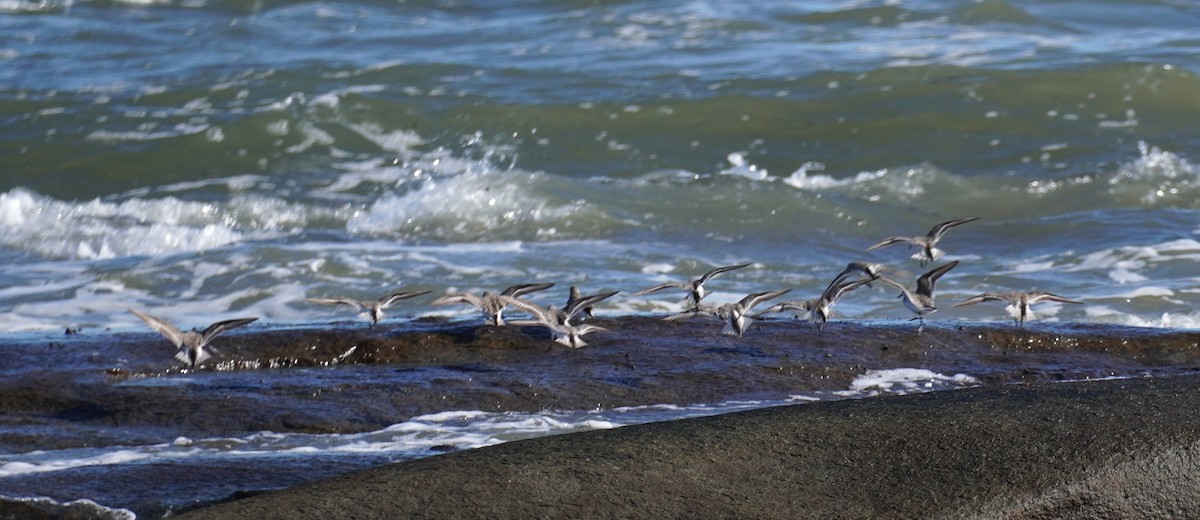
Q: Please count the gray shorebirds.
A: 13